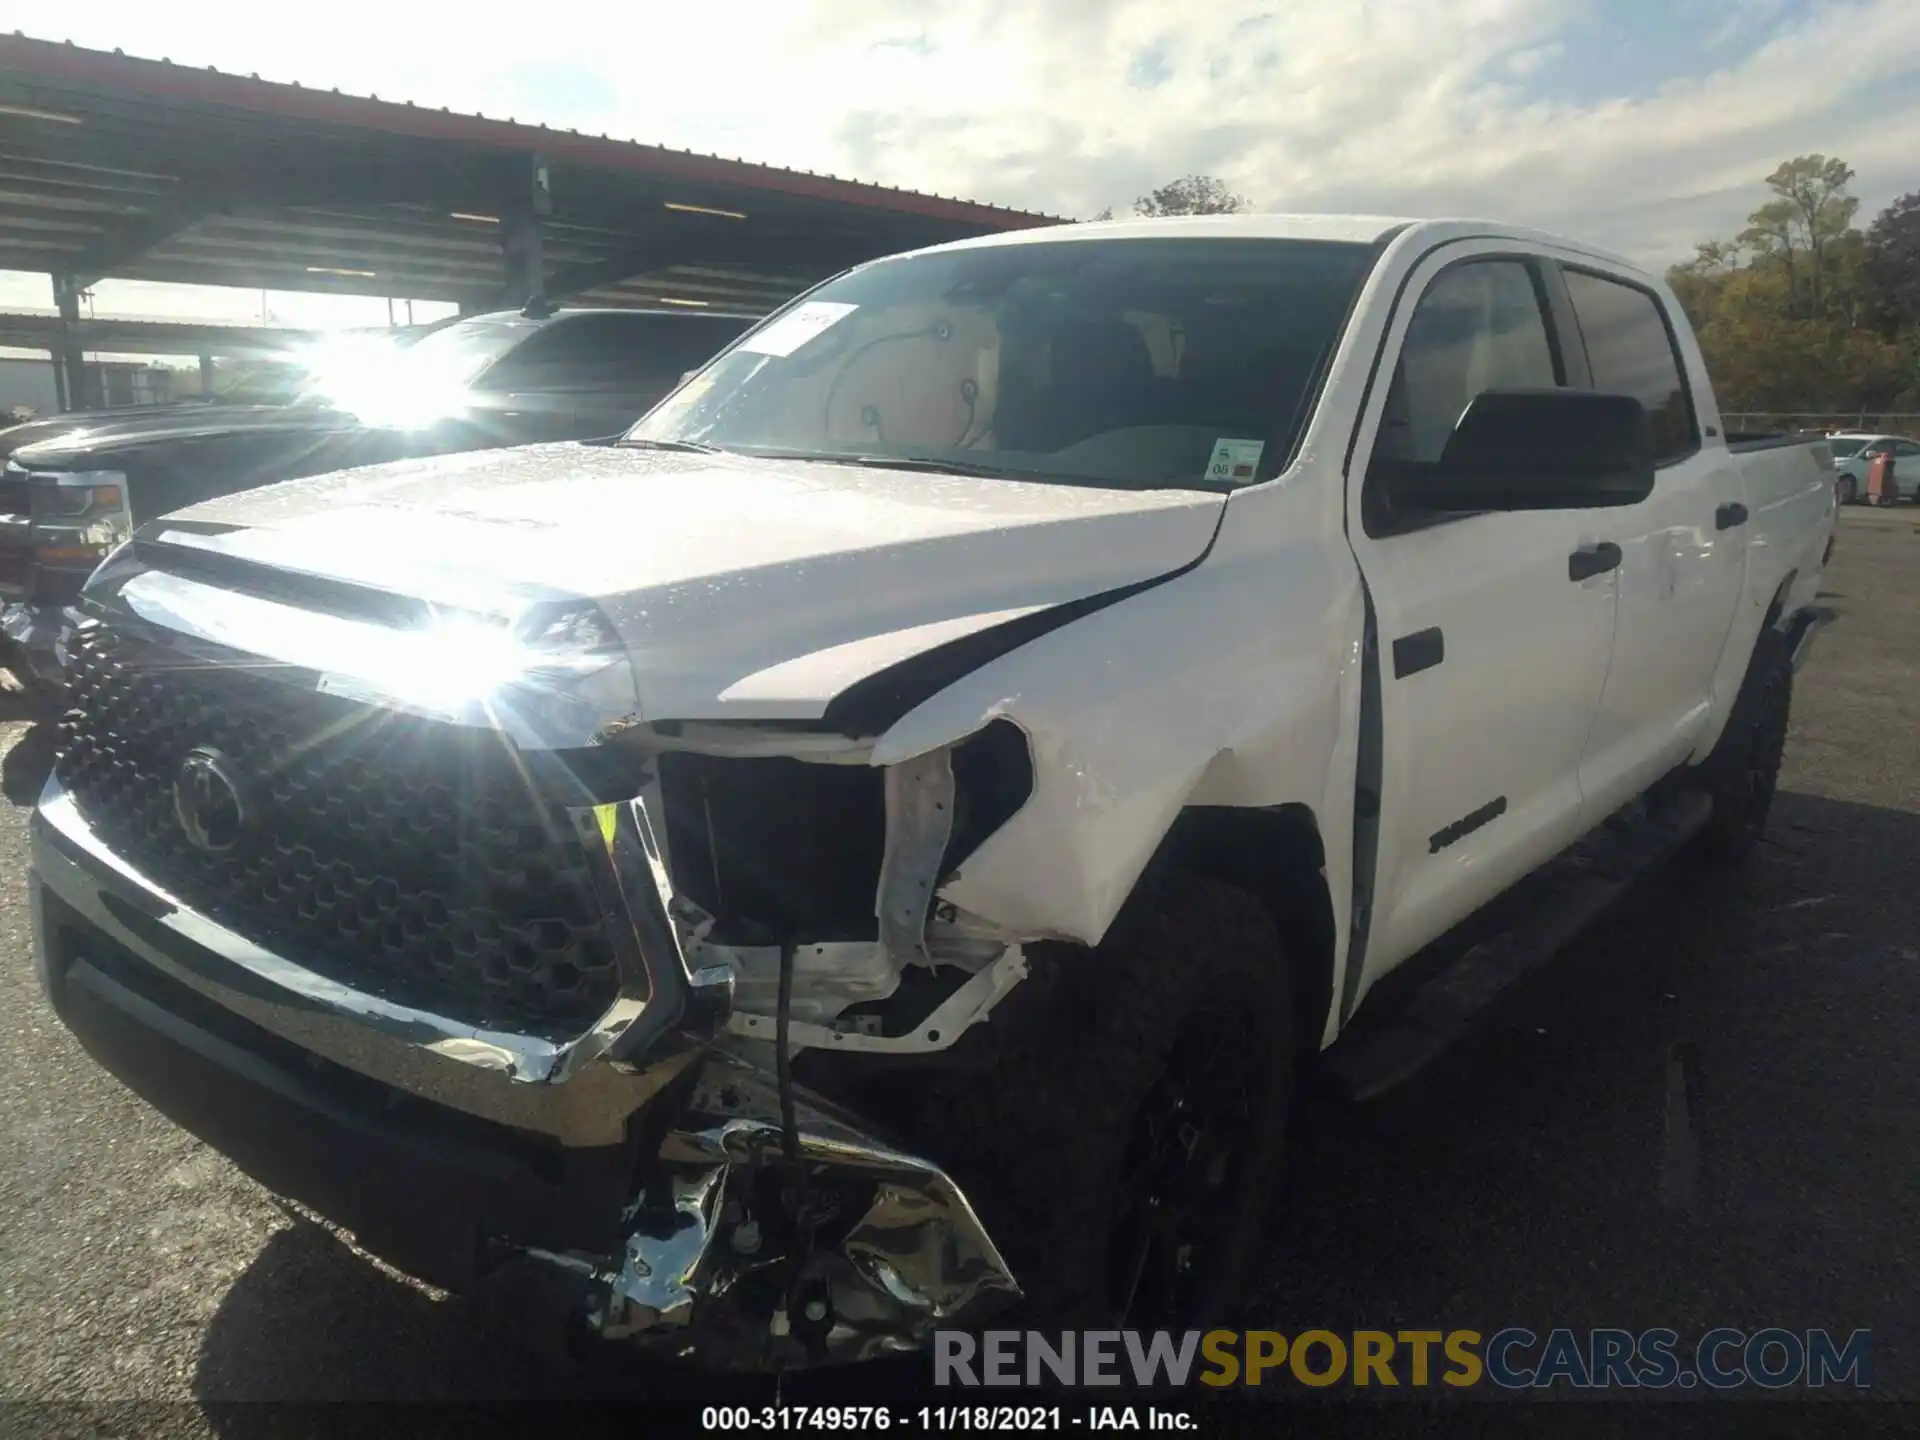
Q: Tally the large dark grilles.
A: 1